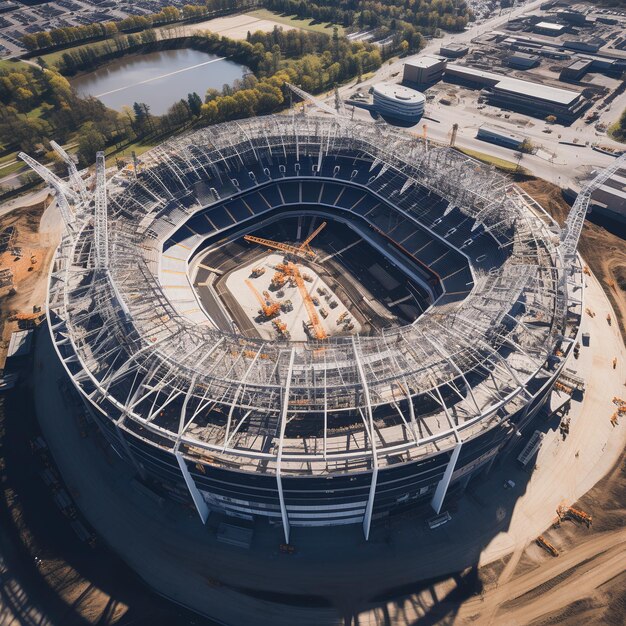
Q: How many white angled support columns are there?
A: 4